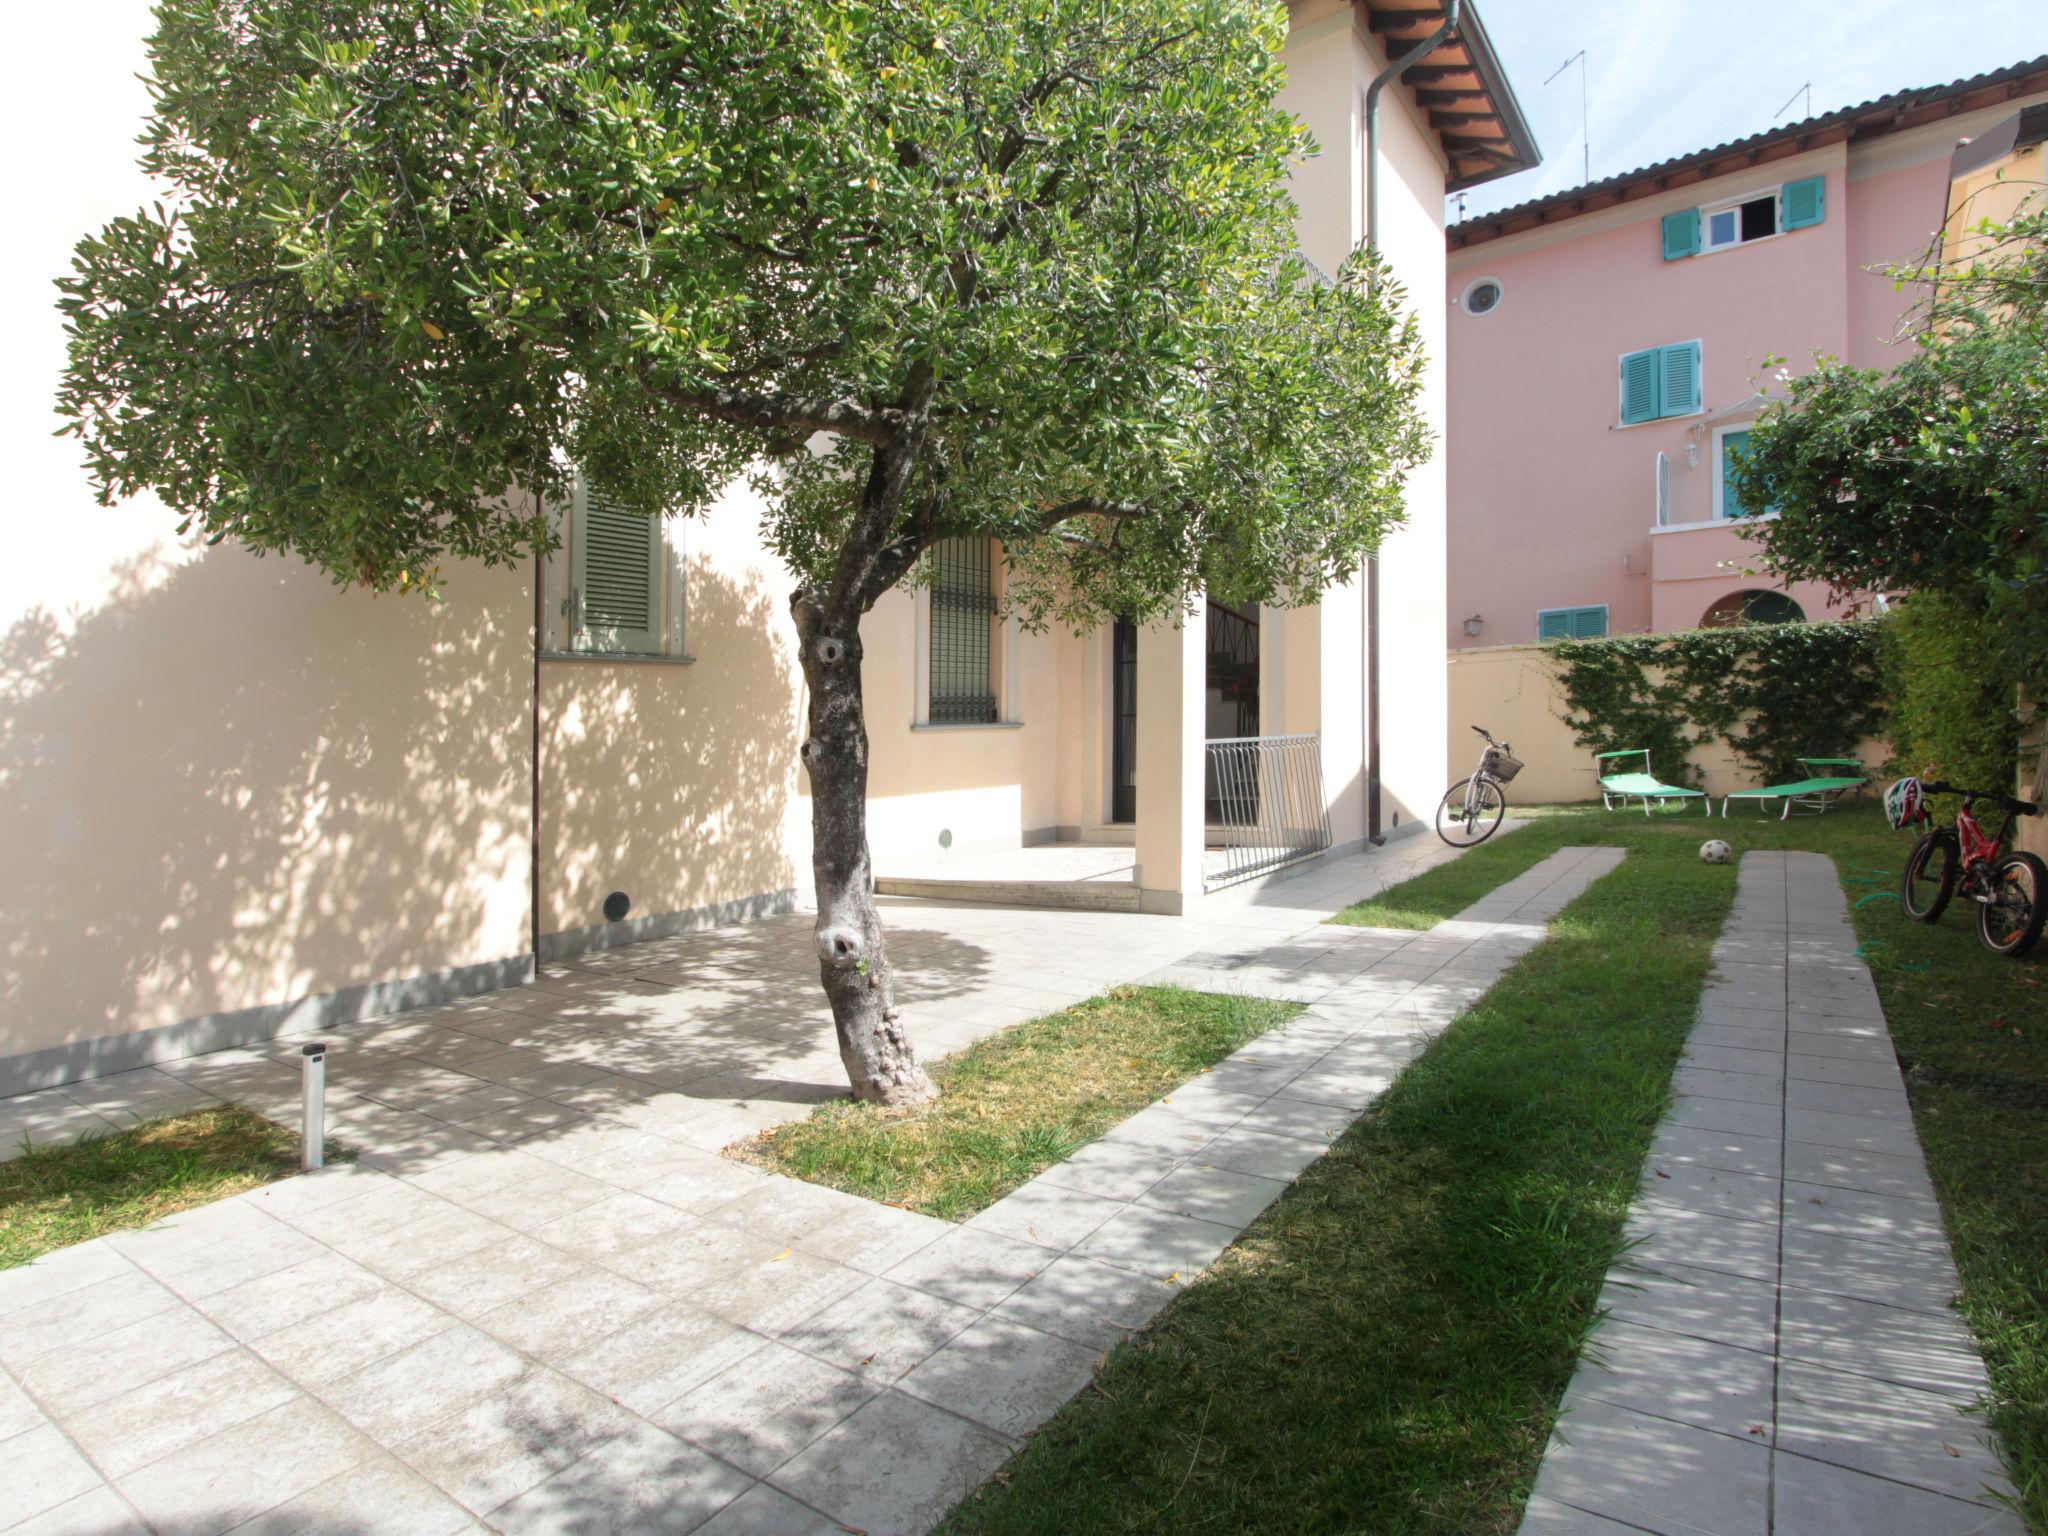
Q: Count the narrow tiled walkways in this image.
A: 2